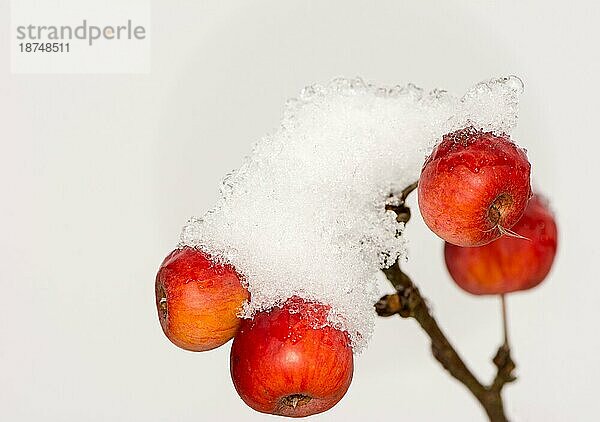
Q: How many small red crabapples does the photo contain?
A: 4